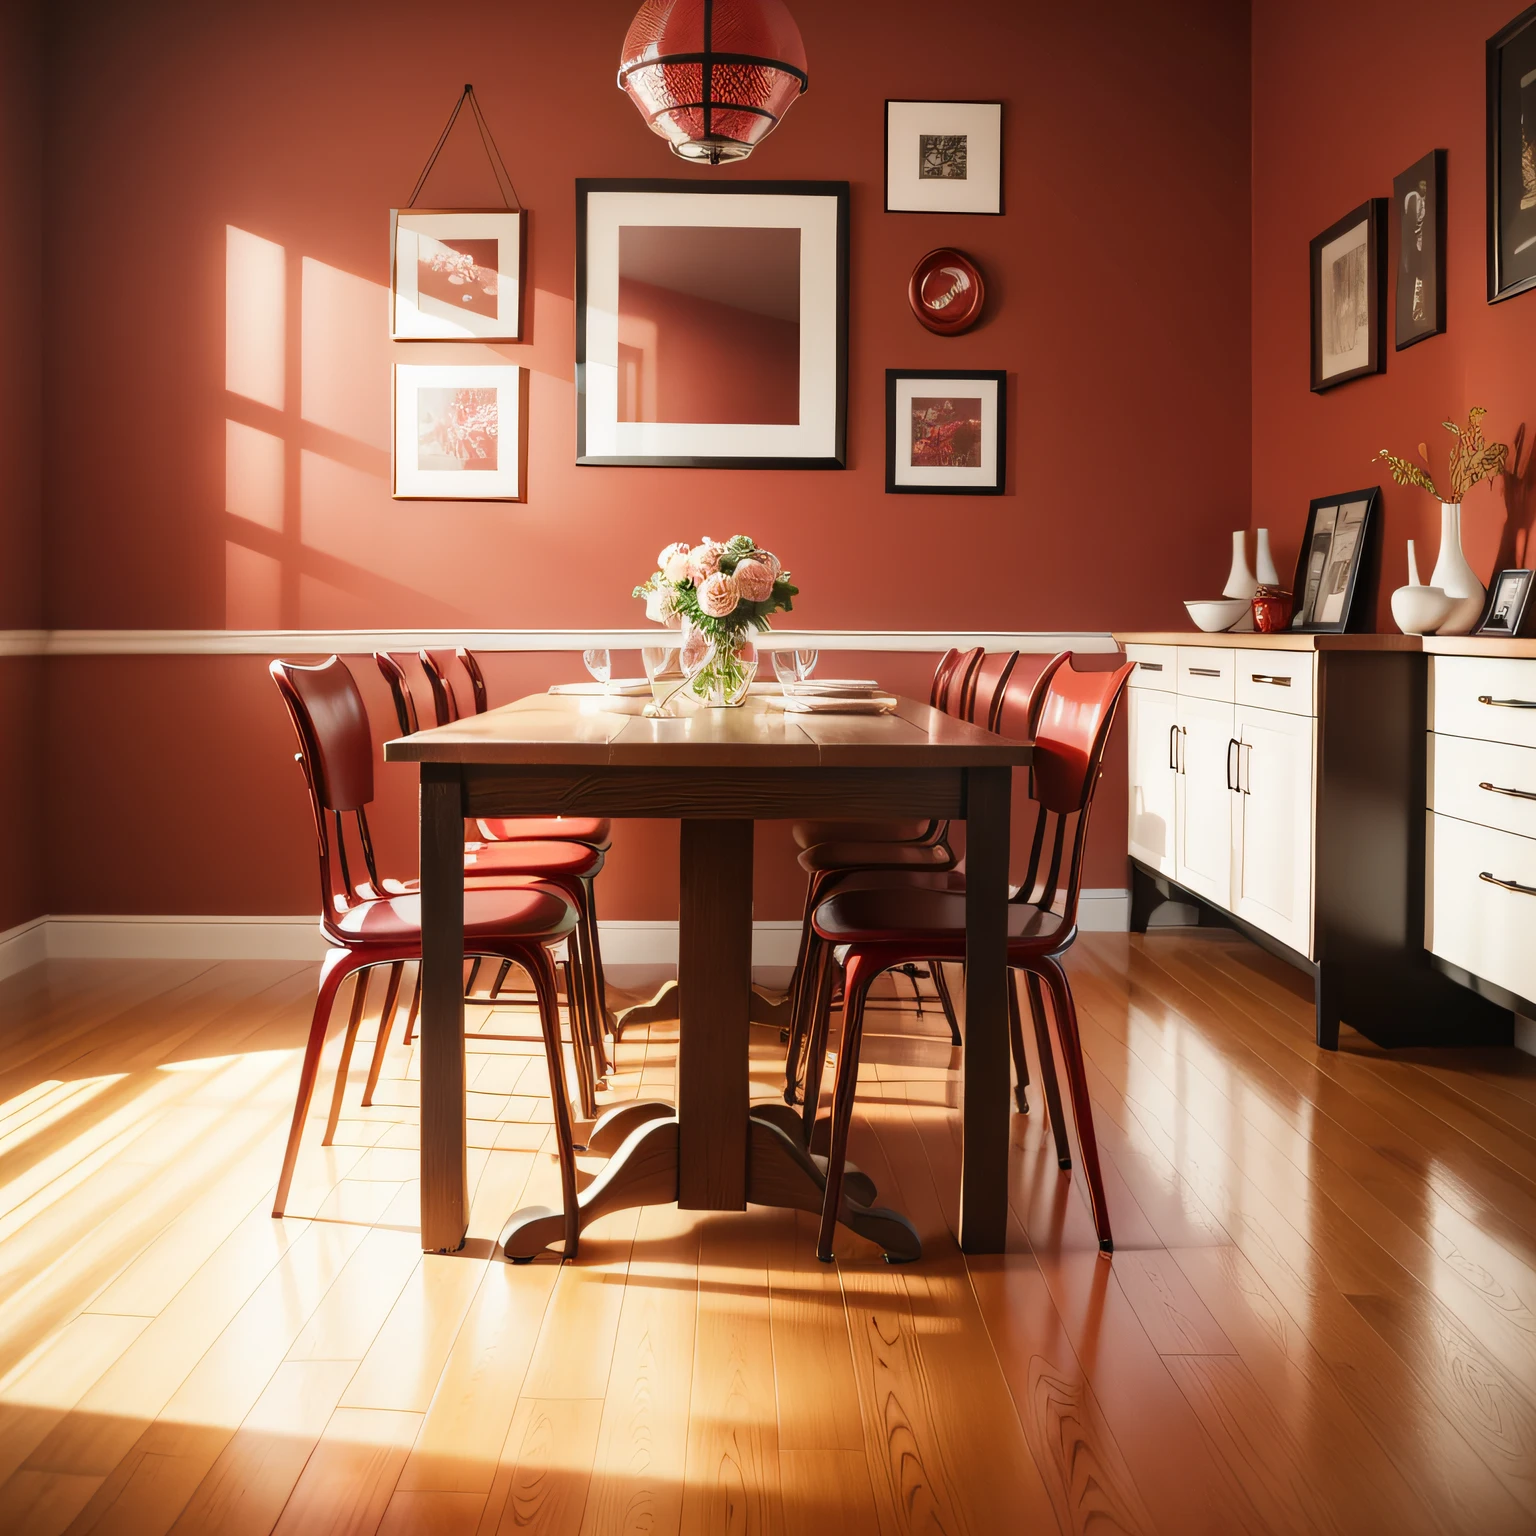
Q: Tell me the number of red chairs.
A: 8